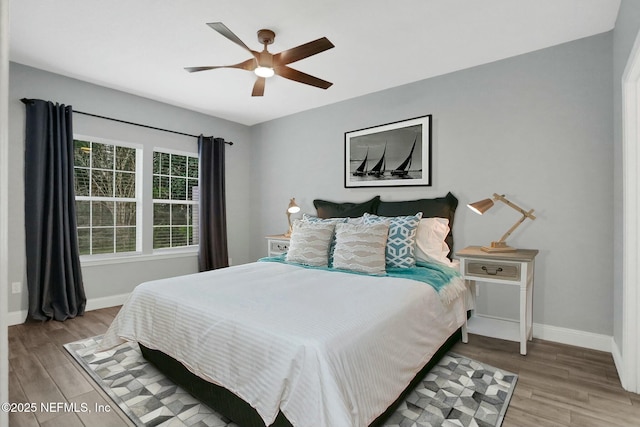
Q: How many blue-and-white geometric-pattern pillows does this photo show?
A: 2